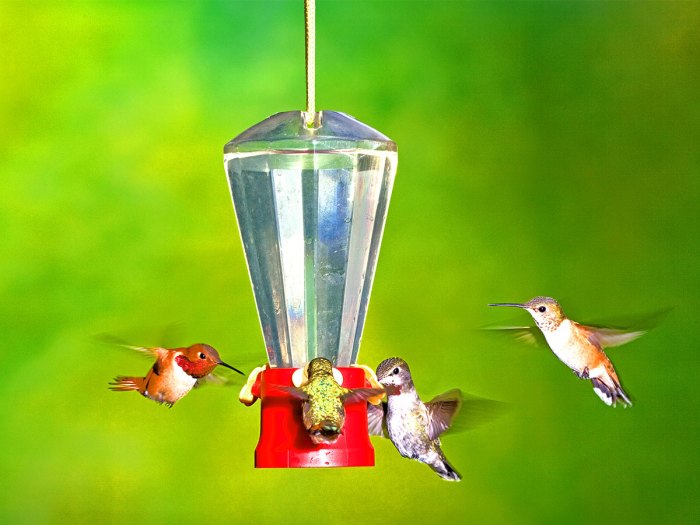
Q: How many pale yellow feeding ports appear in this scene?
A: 3